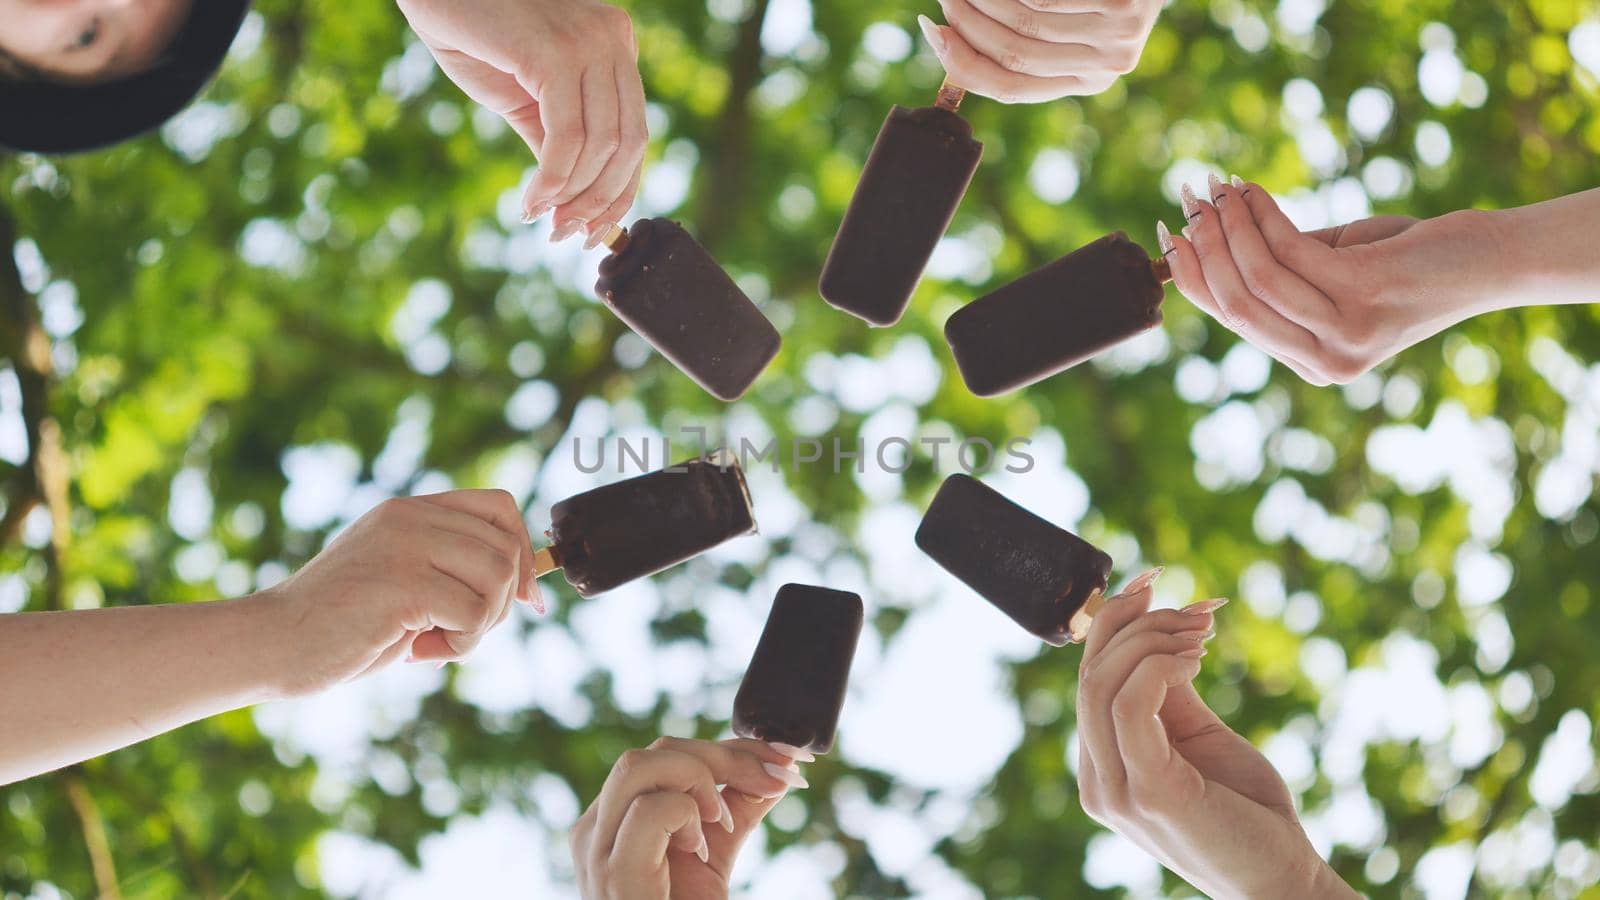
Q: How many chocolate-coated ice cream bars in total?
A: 6